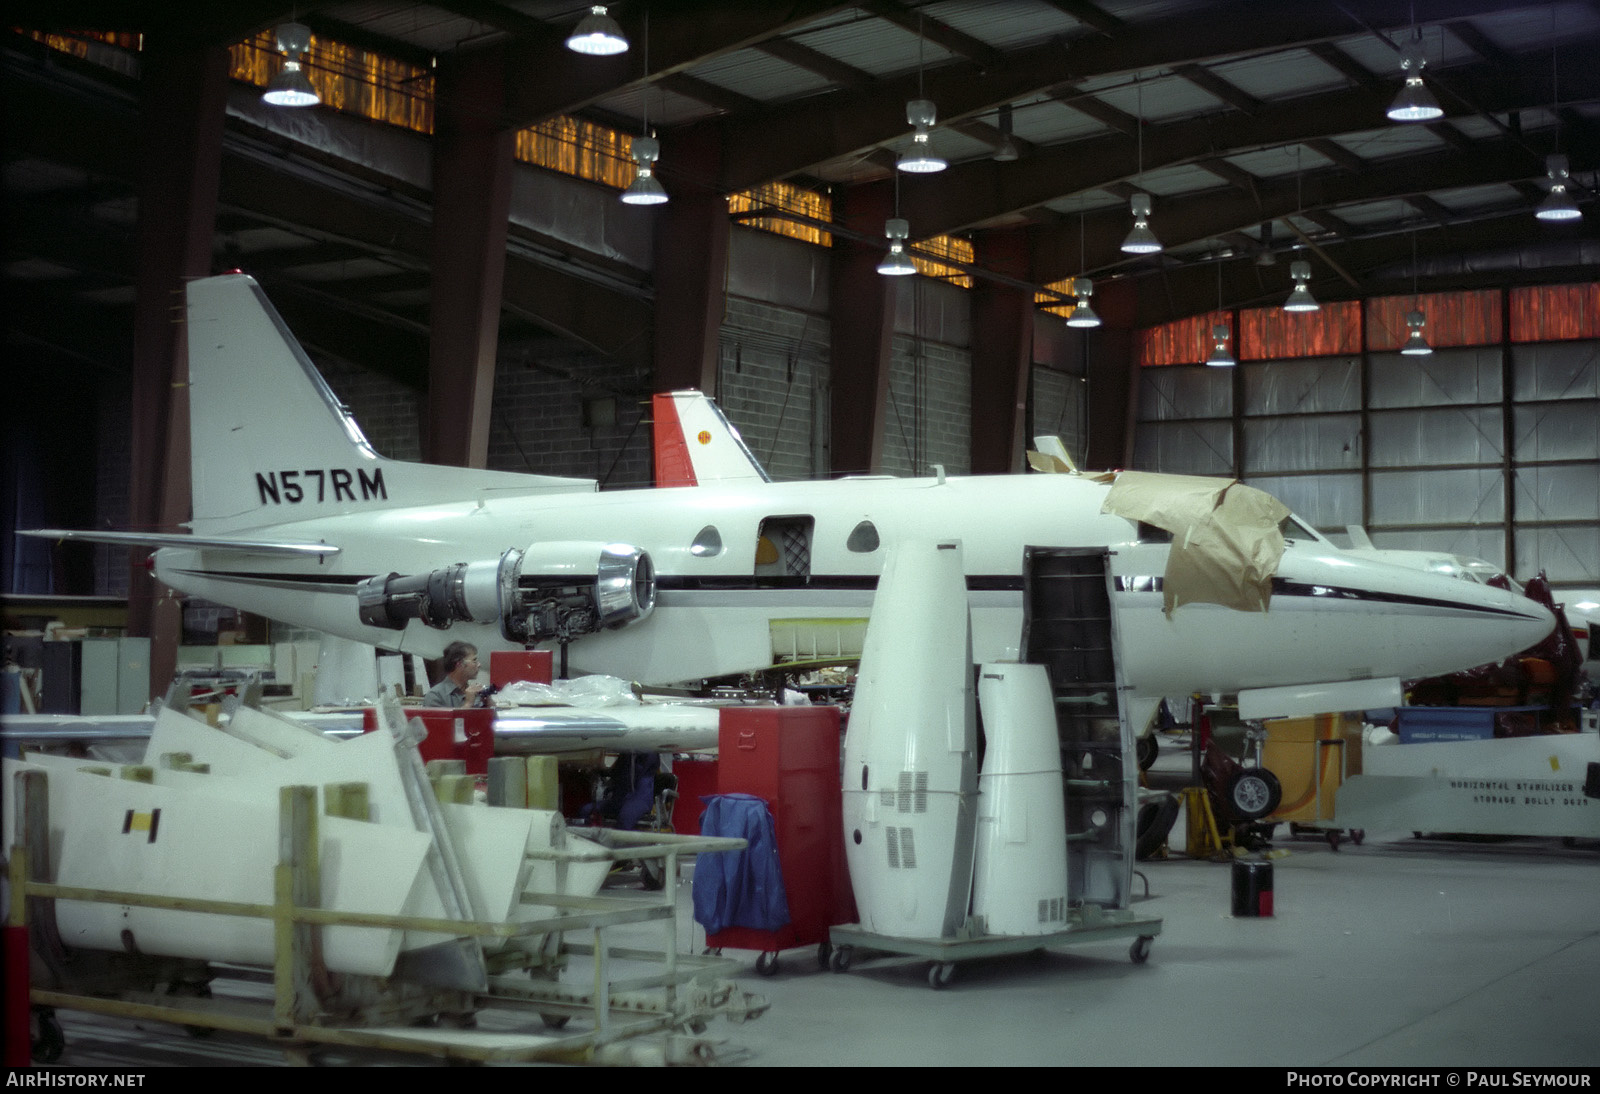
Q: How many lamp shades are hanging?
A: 12